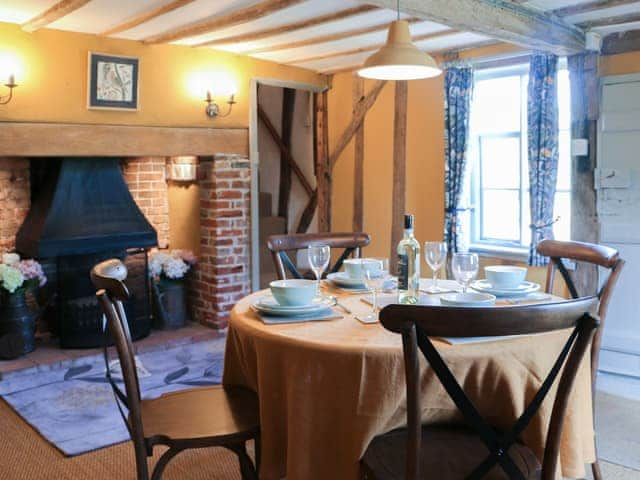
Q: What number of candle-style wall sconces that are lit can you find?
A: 2